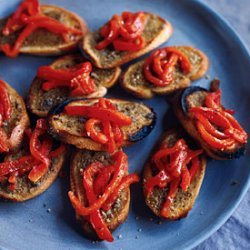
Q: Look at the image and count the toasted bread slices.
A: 10